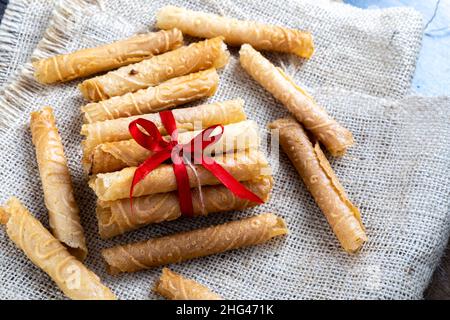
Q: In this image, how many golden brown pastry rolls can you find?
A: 14